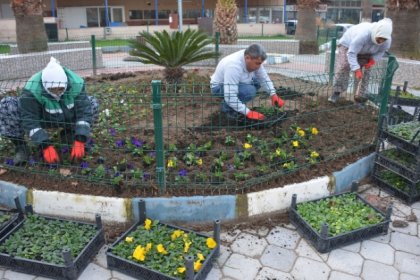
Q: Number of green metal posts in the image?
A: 5